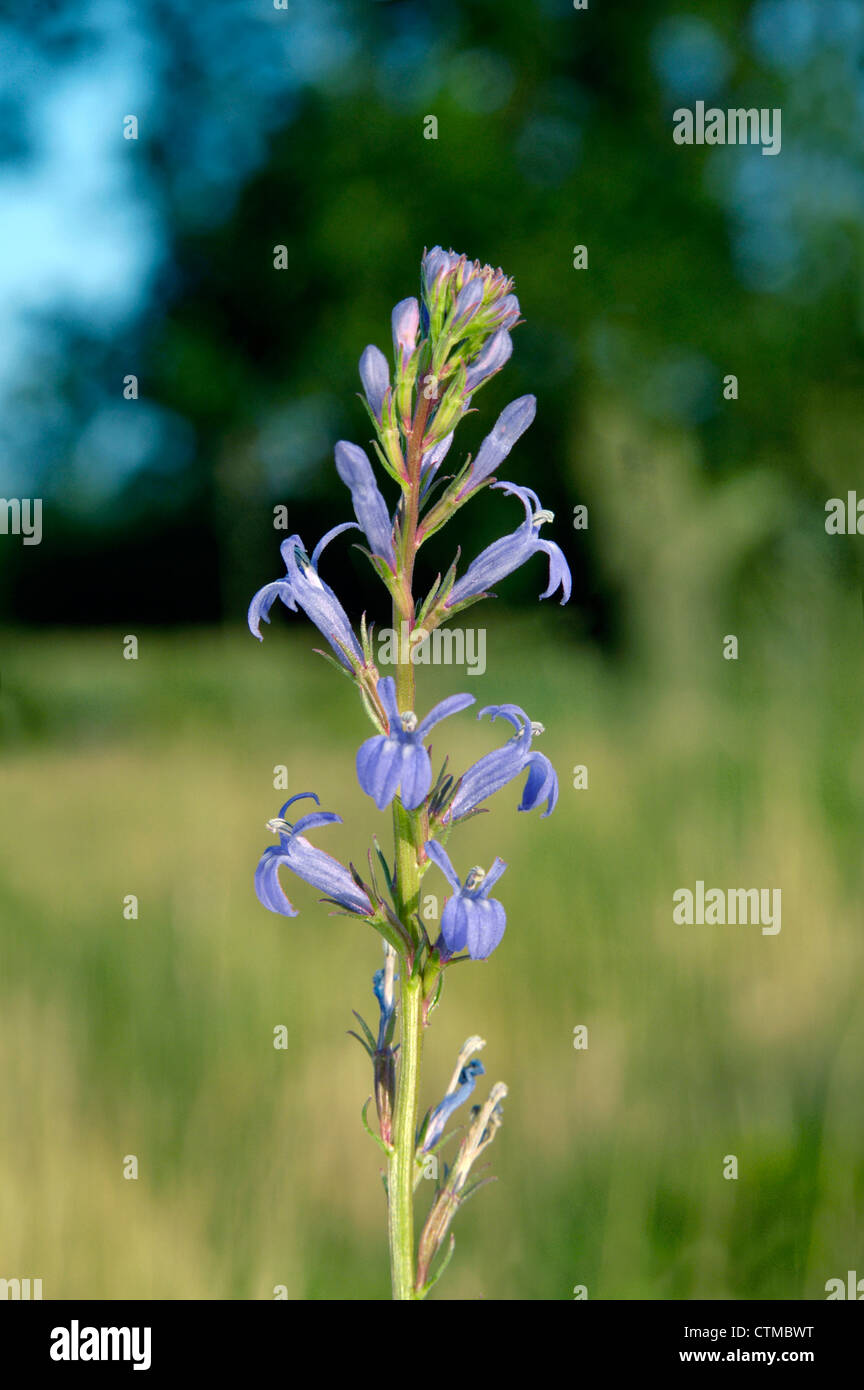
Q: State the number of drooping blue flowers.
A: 6